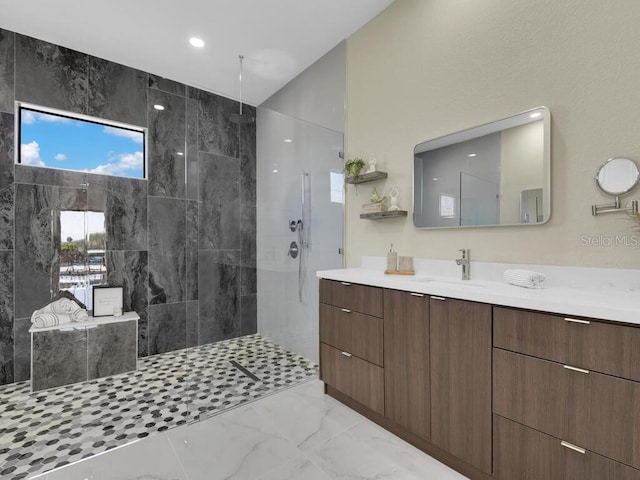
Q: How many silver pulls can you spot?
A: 8